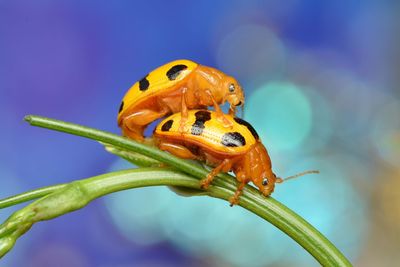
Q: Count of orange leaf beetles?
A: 2